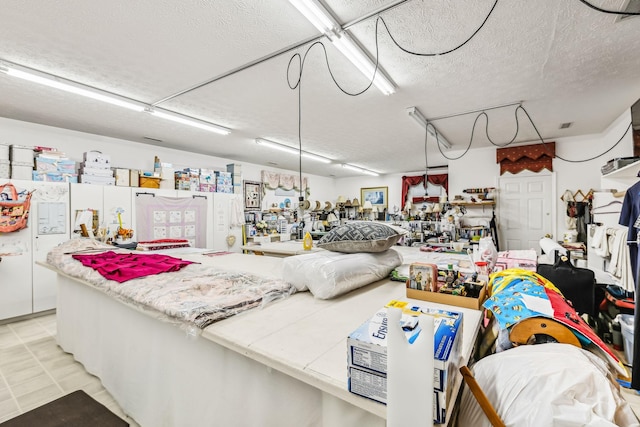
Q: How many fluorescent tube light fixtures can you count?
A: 5